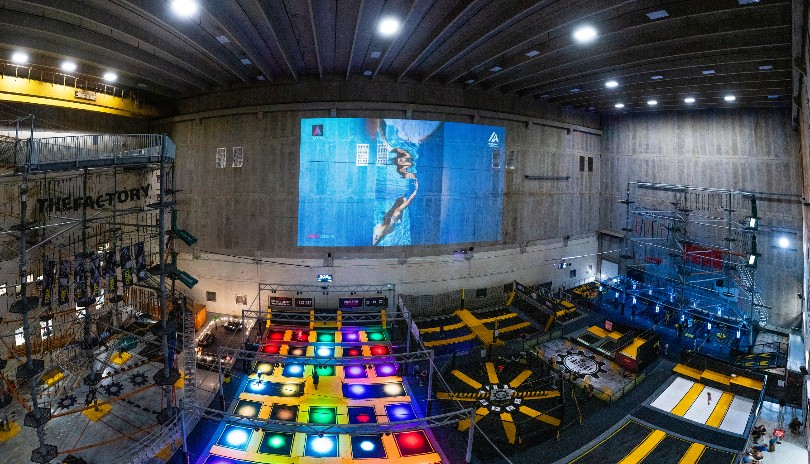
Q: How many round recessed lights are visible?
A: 11